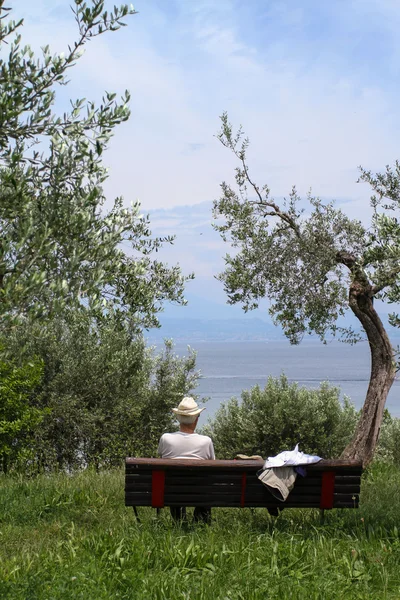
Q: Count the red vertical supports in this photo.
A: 3